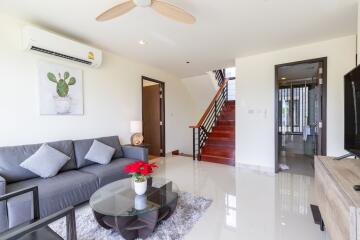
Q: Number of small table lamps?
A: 1